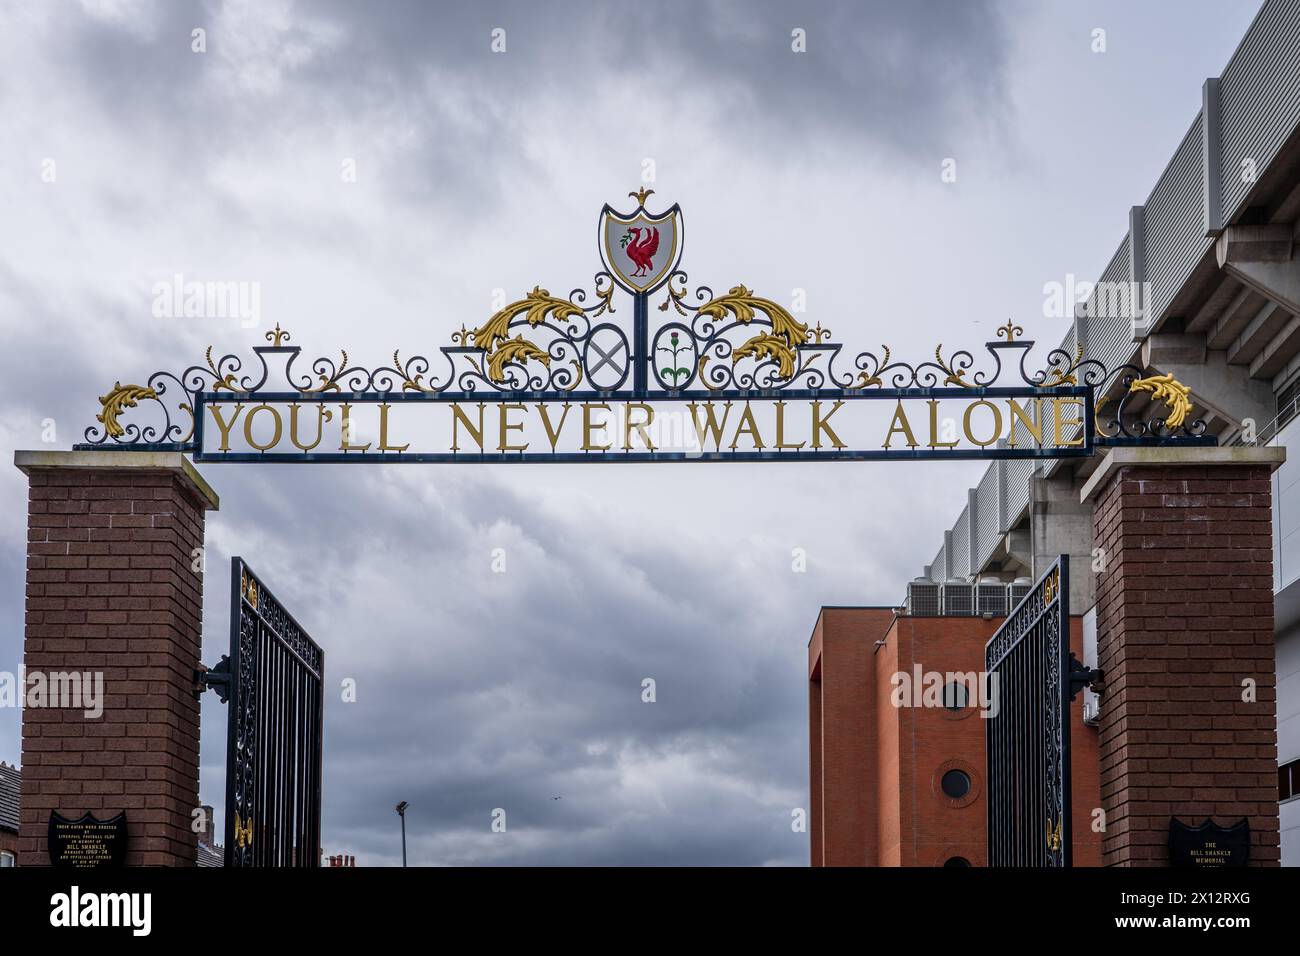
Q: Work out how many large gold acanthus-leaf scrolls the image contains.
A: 6